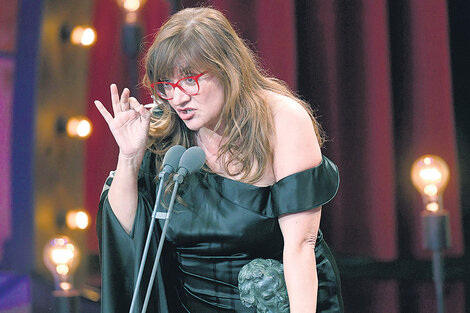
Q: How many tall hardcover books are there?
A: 0